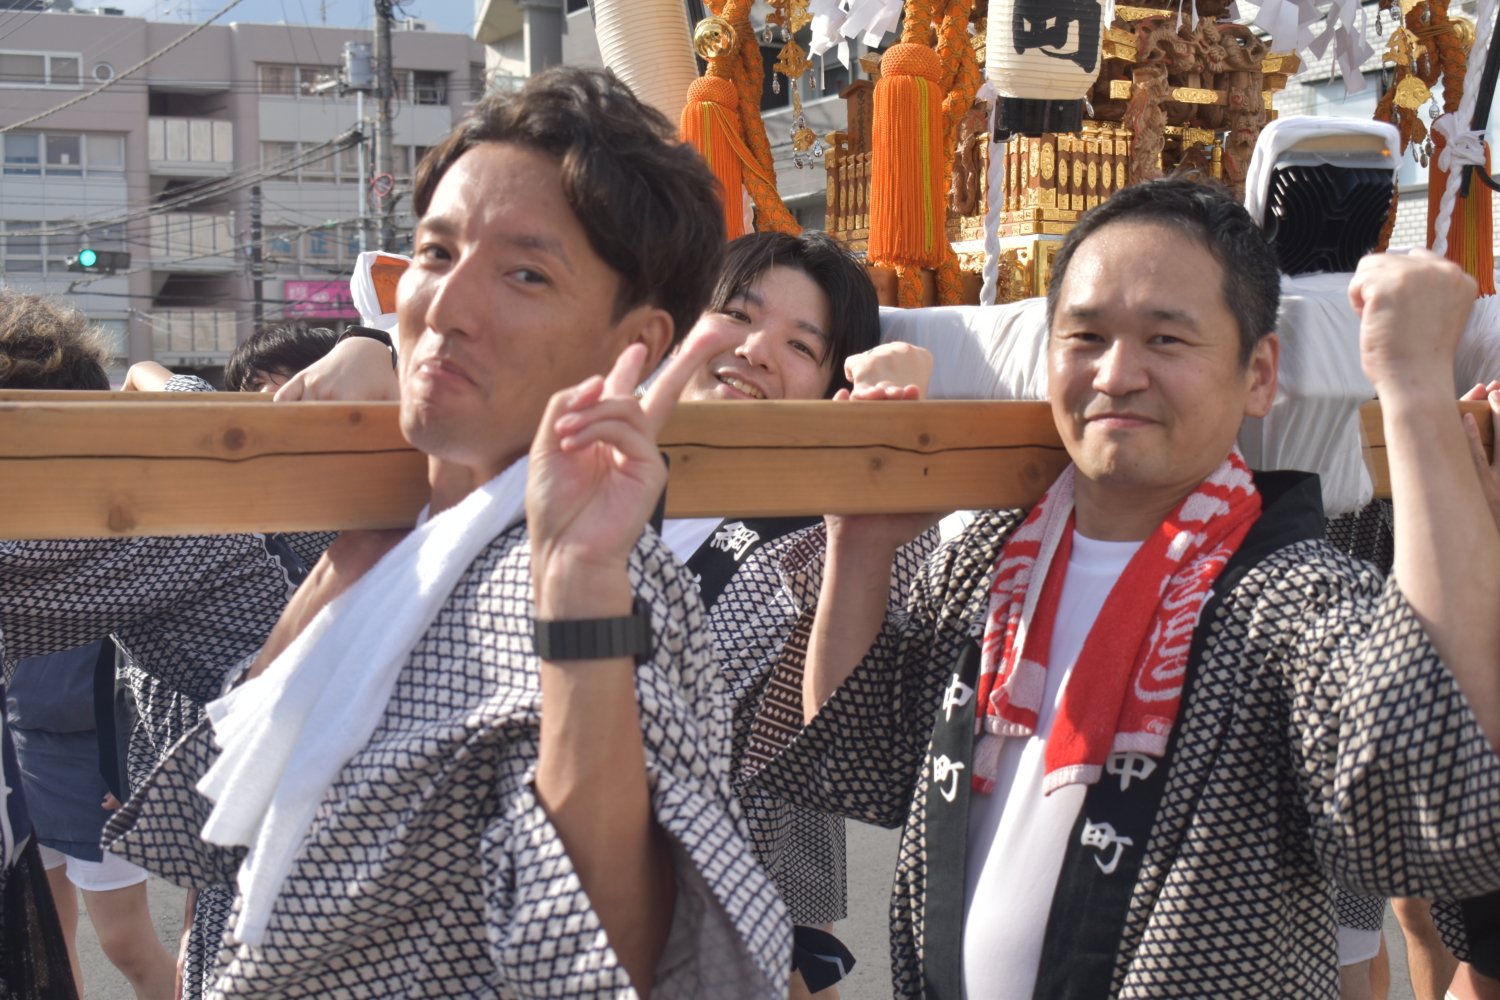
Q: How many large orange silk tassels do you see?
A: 3